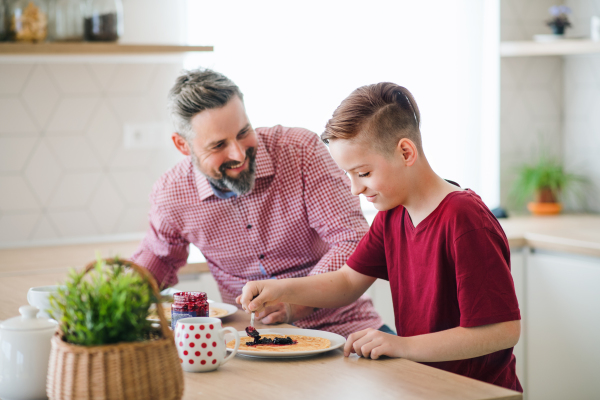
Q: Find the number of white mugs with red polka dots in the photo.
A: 1